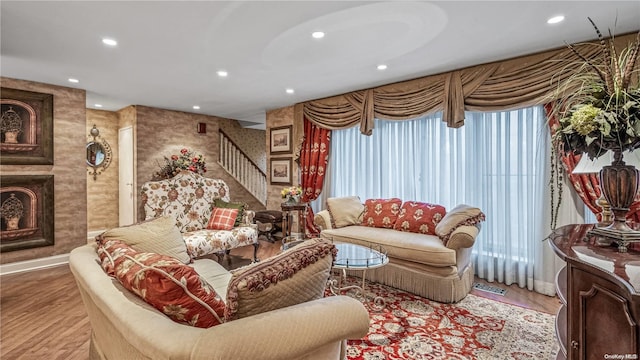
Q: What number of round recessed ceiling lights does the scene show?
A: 9